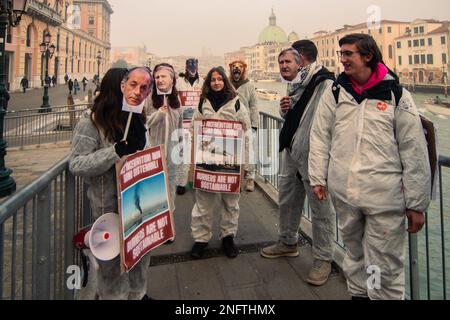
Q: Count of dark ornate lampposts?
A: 3